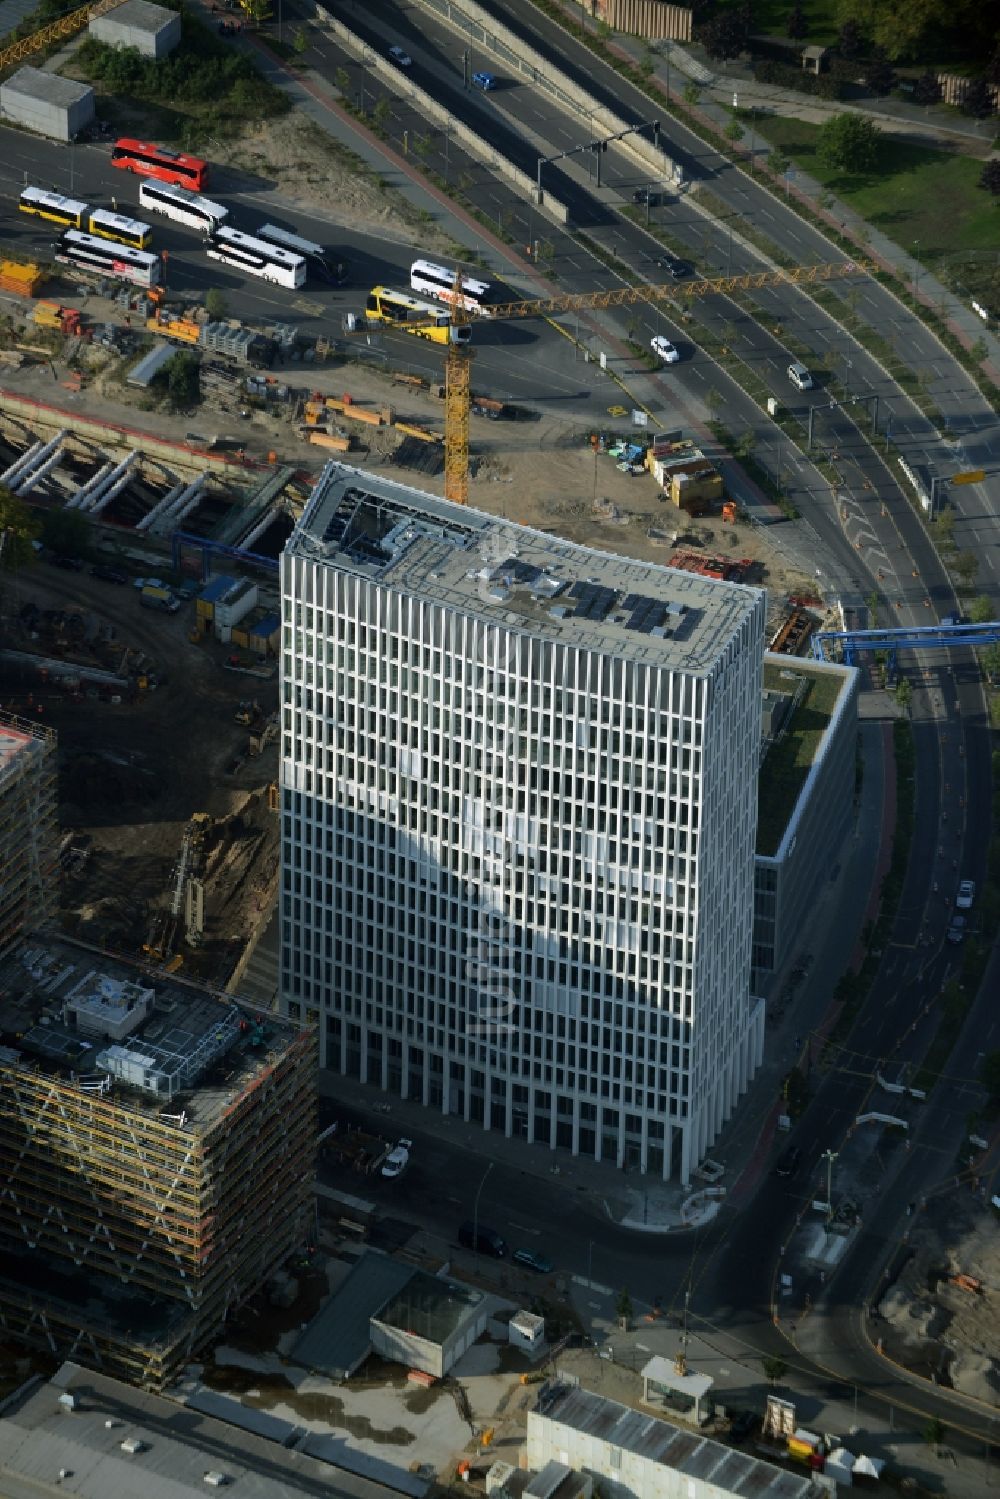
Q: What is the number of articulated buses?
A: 1